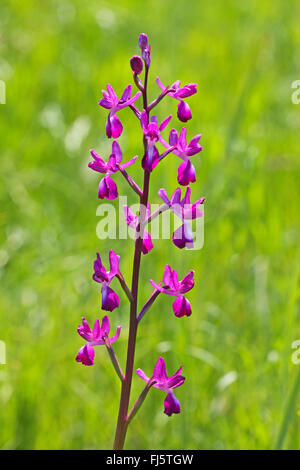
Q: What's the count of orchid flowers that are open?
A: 11